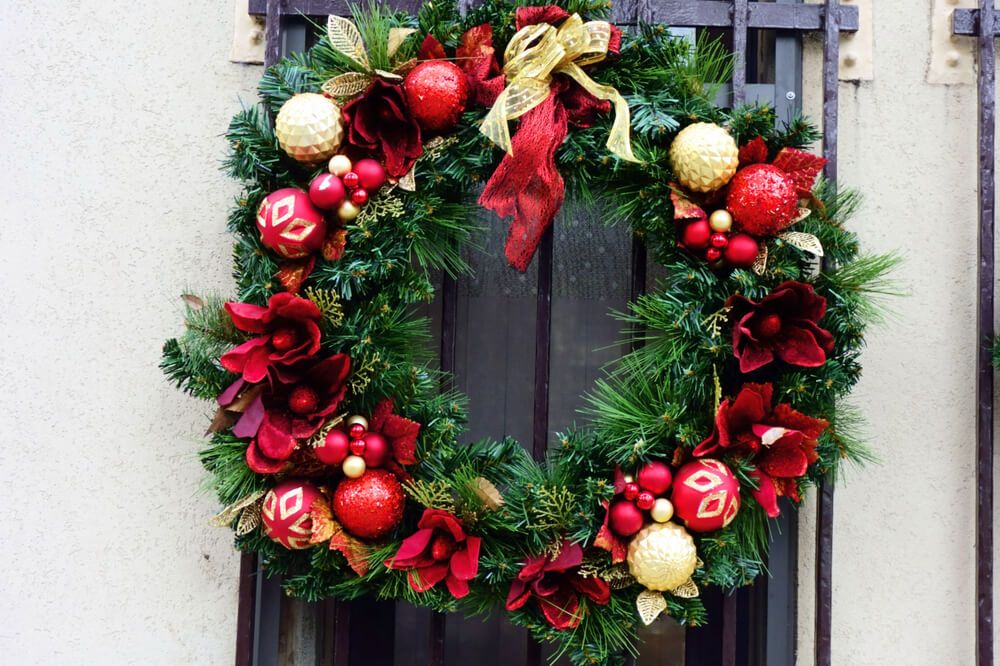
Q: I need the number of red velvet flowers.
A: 7